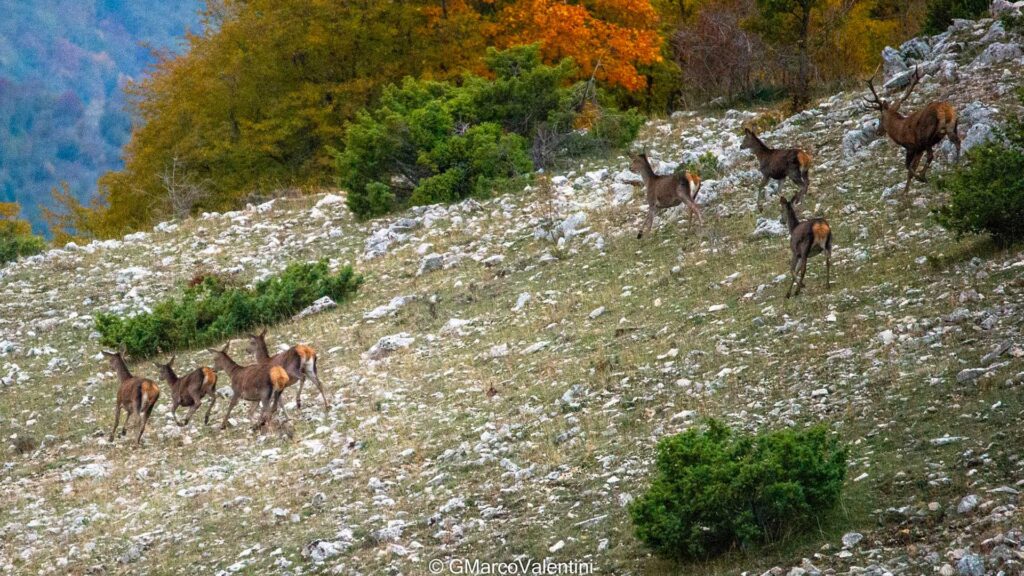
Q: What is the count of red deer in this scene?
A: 8